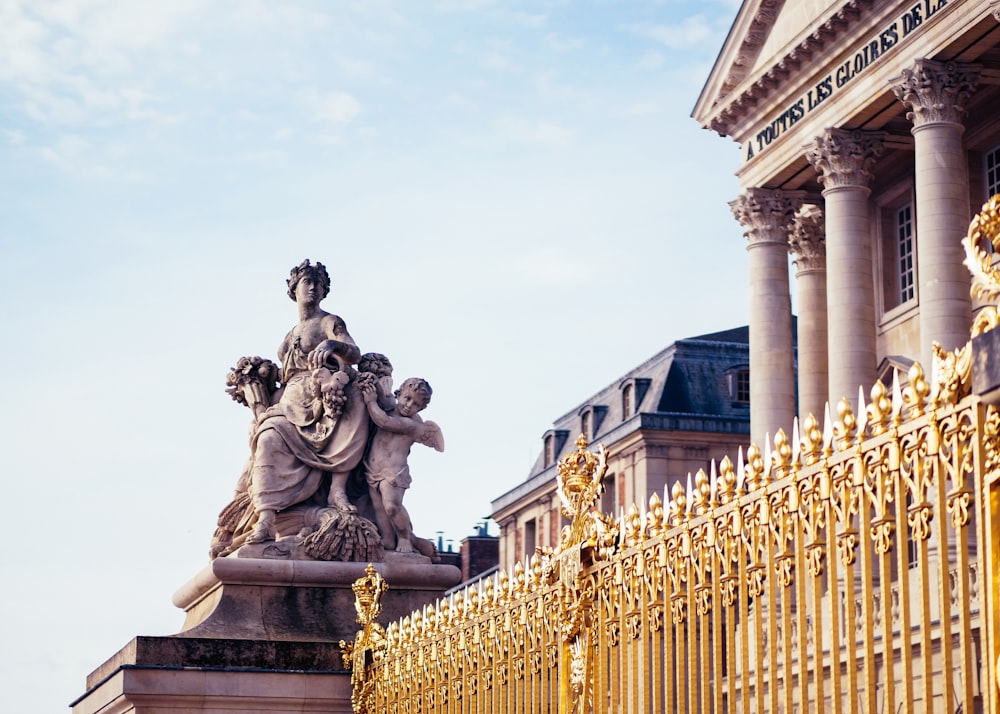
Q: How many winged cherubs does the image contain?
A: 1